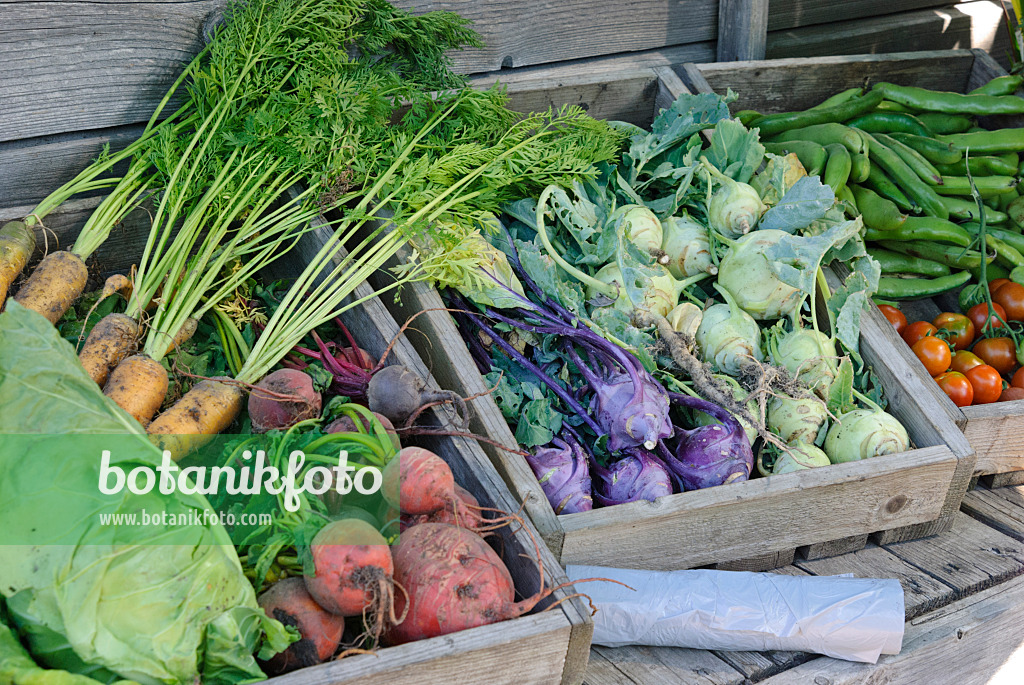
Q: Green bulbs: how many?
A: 11